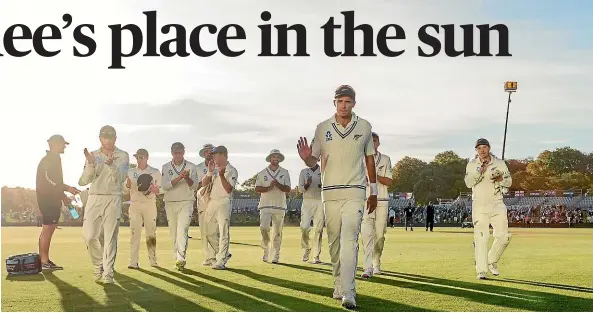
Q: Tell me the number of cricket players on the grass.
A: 10